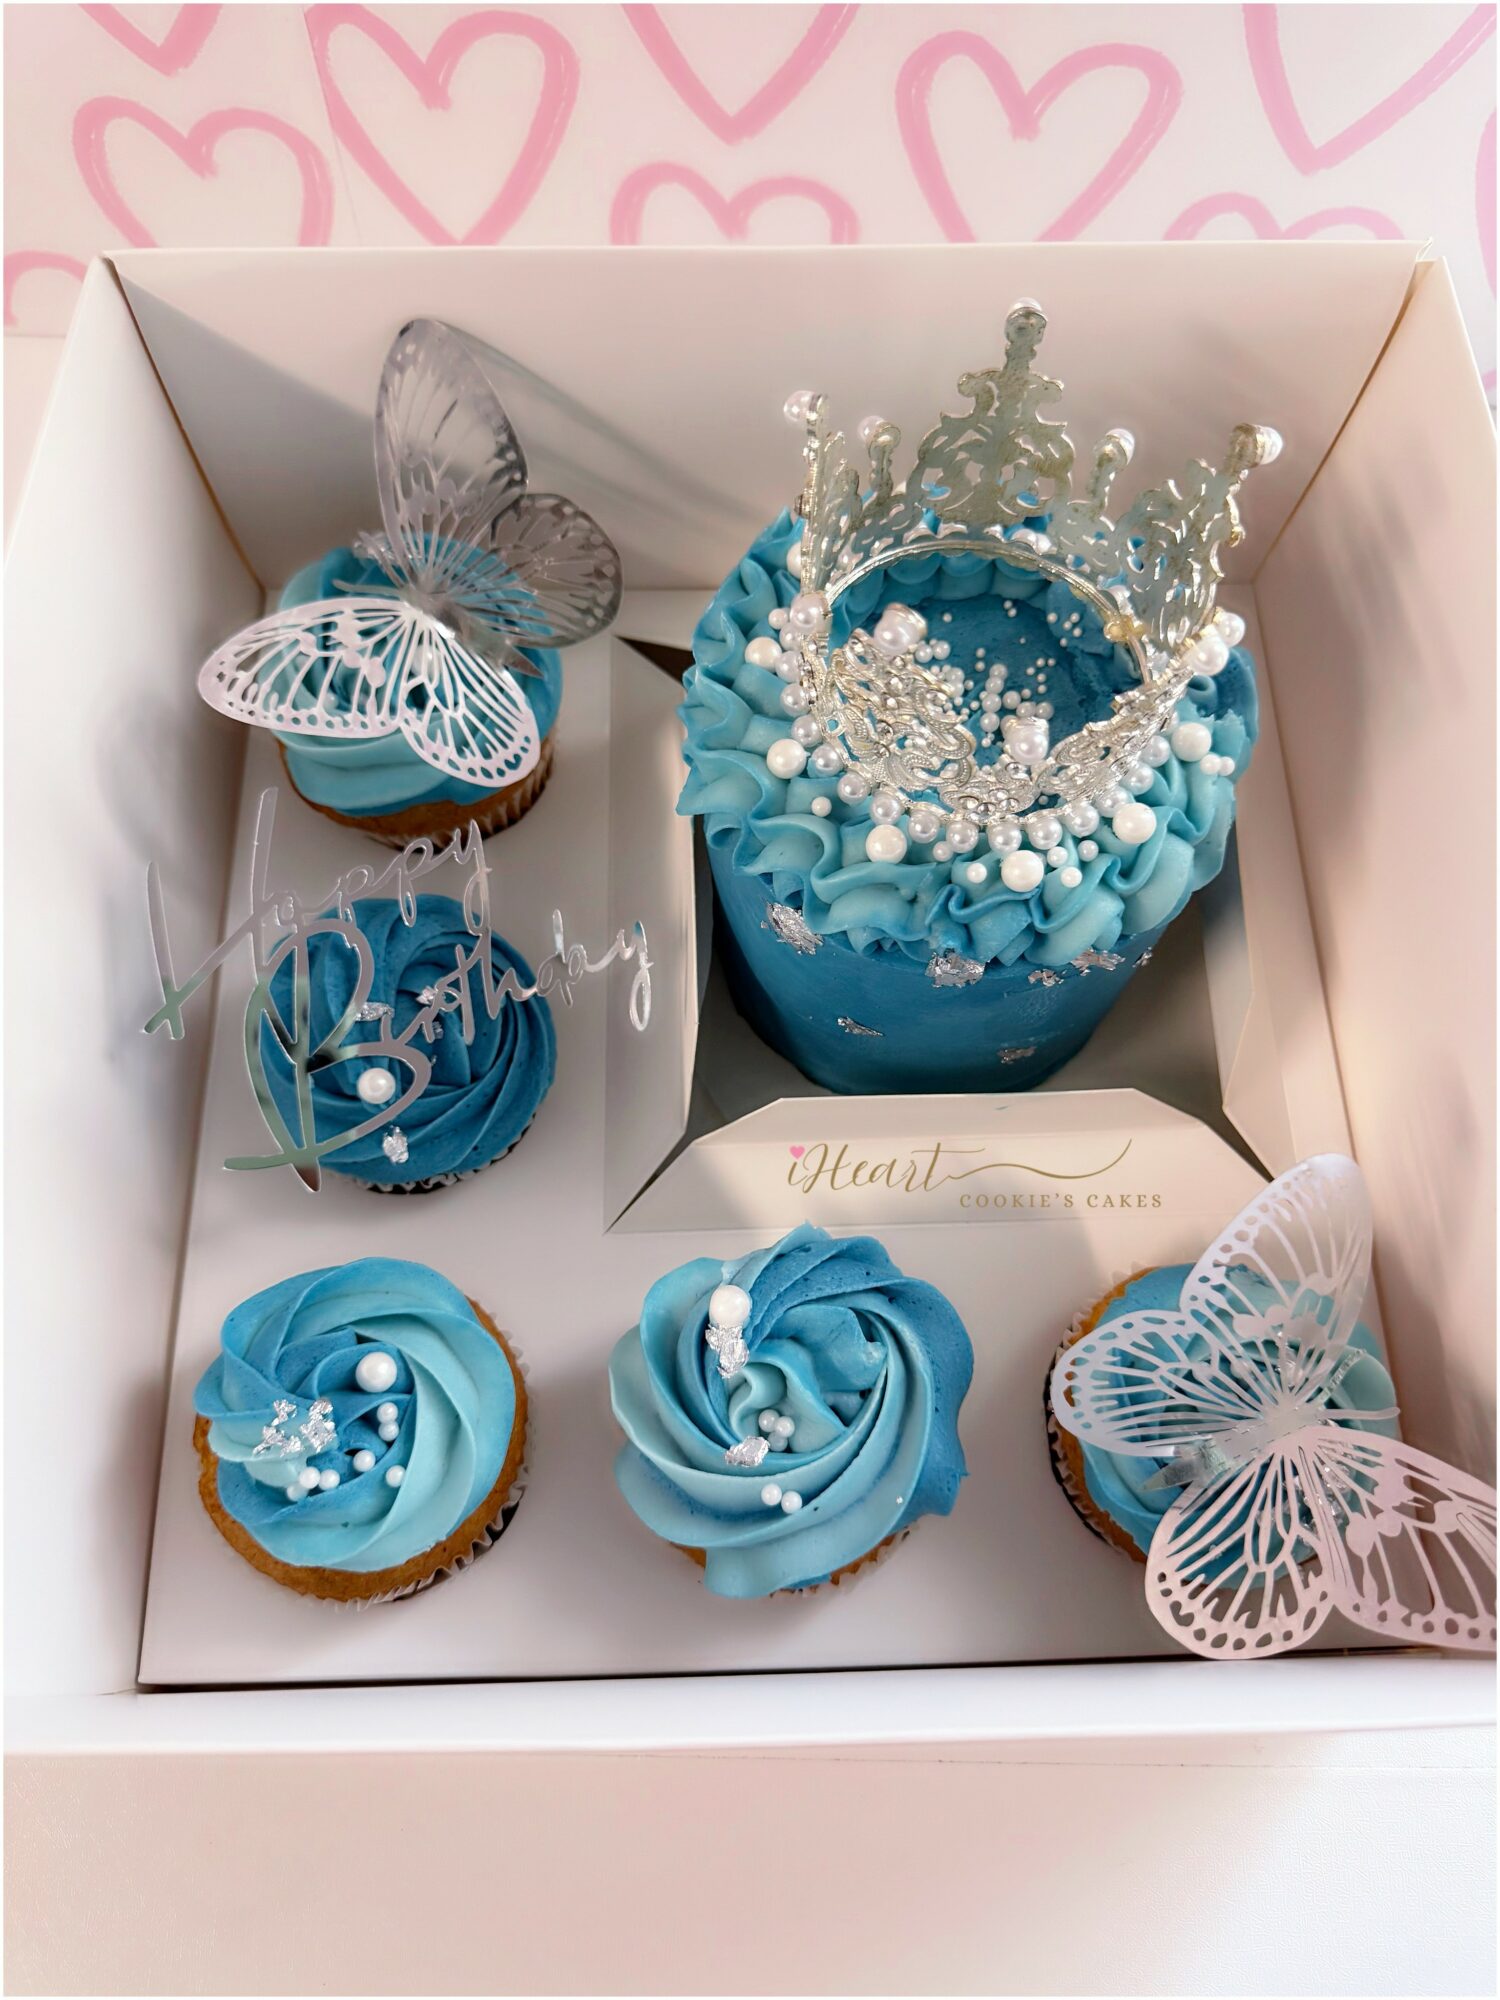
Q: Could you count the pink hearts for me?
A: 11